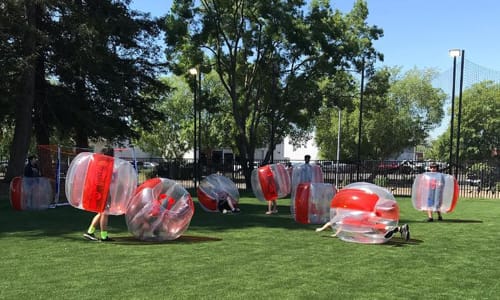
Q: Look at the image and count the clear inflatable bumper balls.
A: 9